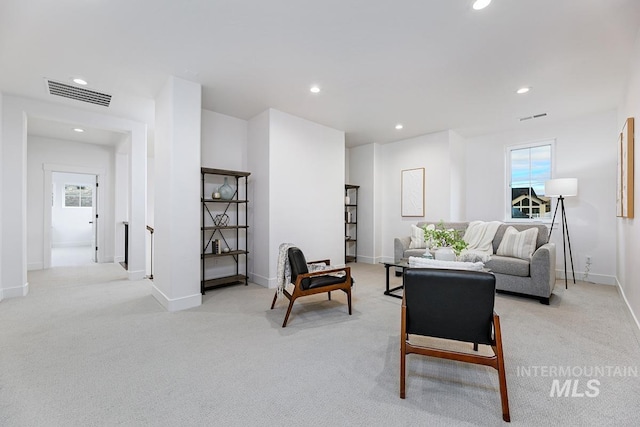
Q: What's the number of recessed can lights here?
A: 6